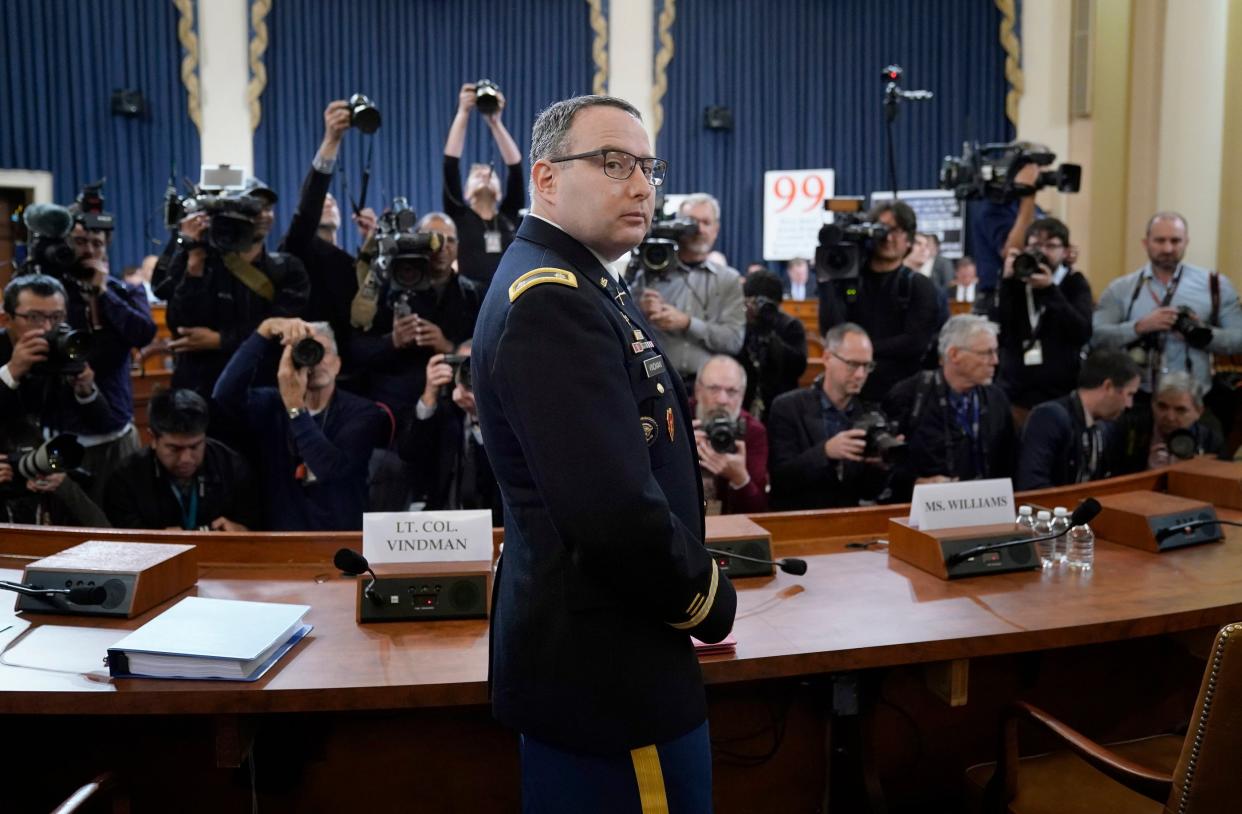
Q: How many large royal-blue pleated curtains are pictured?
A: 3